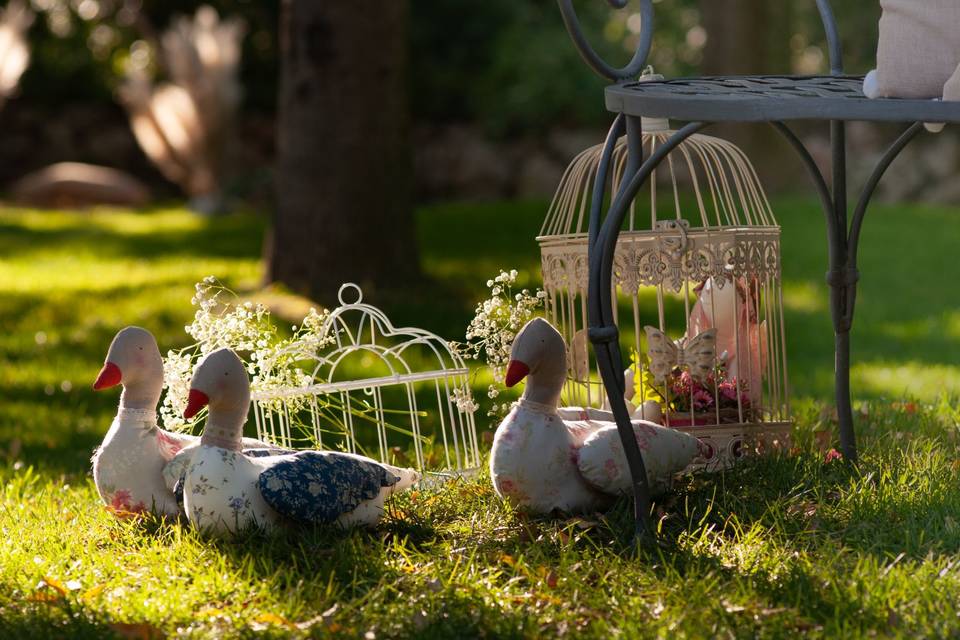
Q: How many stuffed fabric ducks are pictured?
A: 3